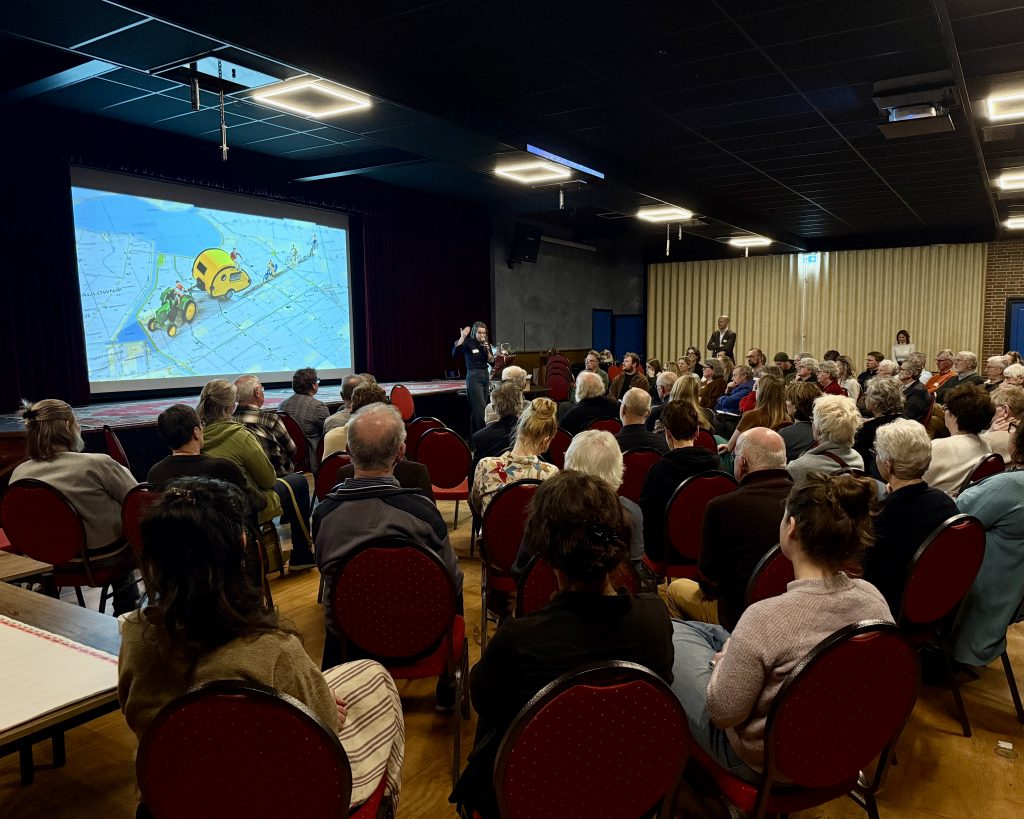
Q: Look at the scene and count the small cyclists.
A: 3